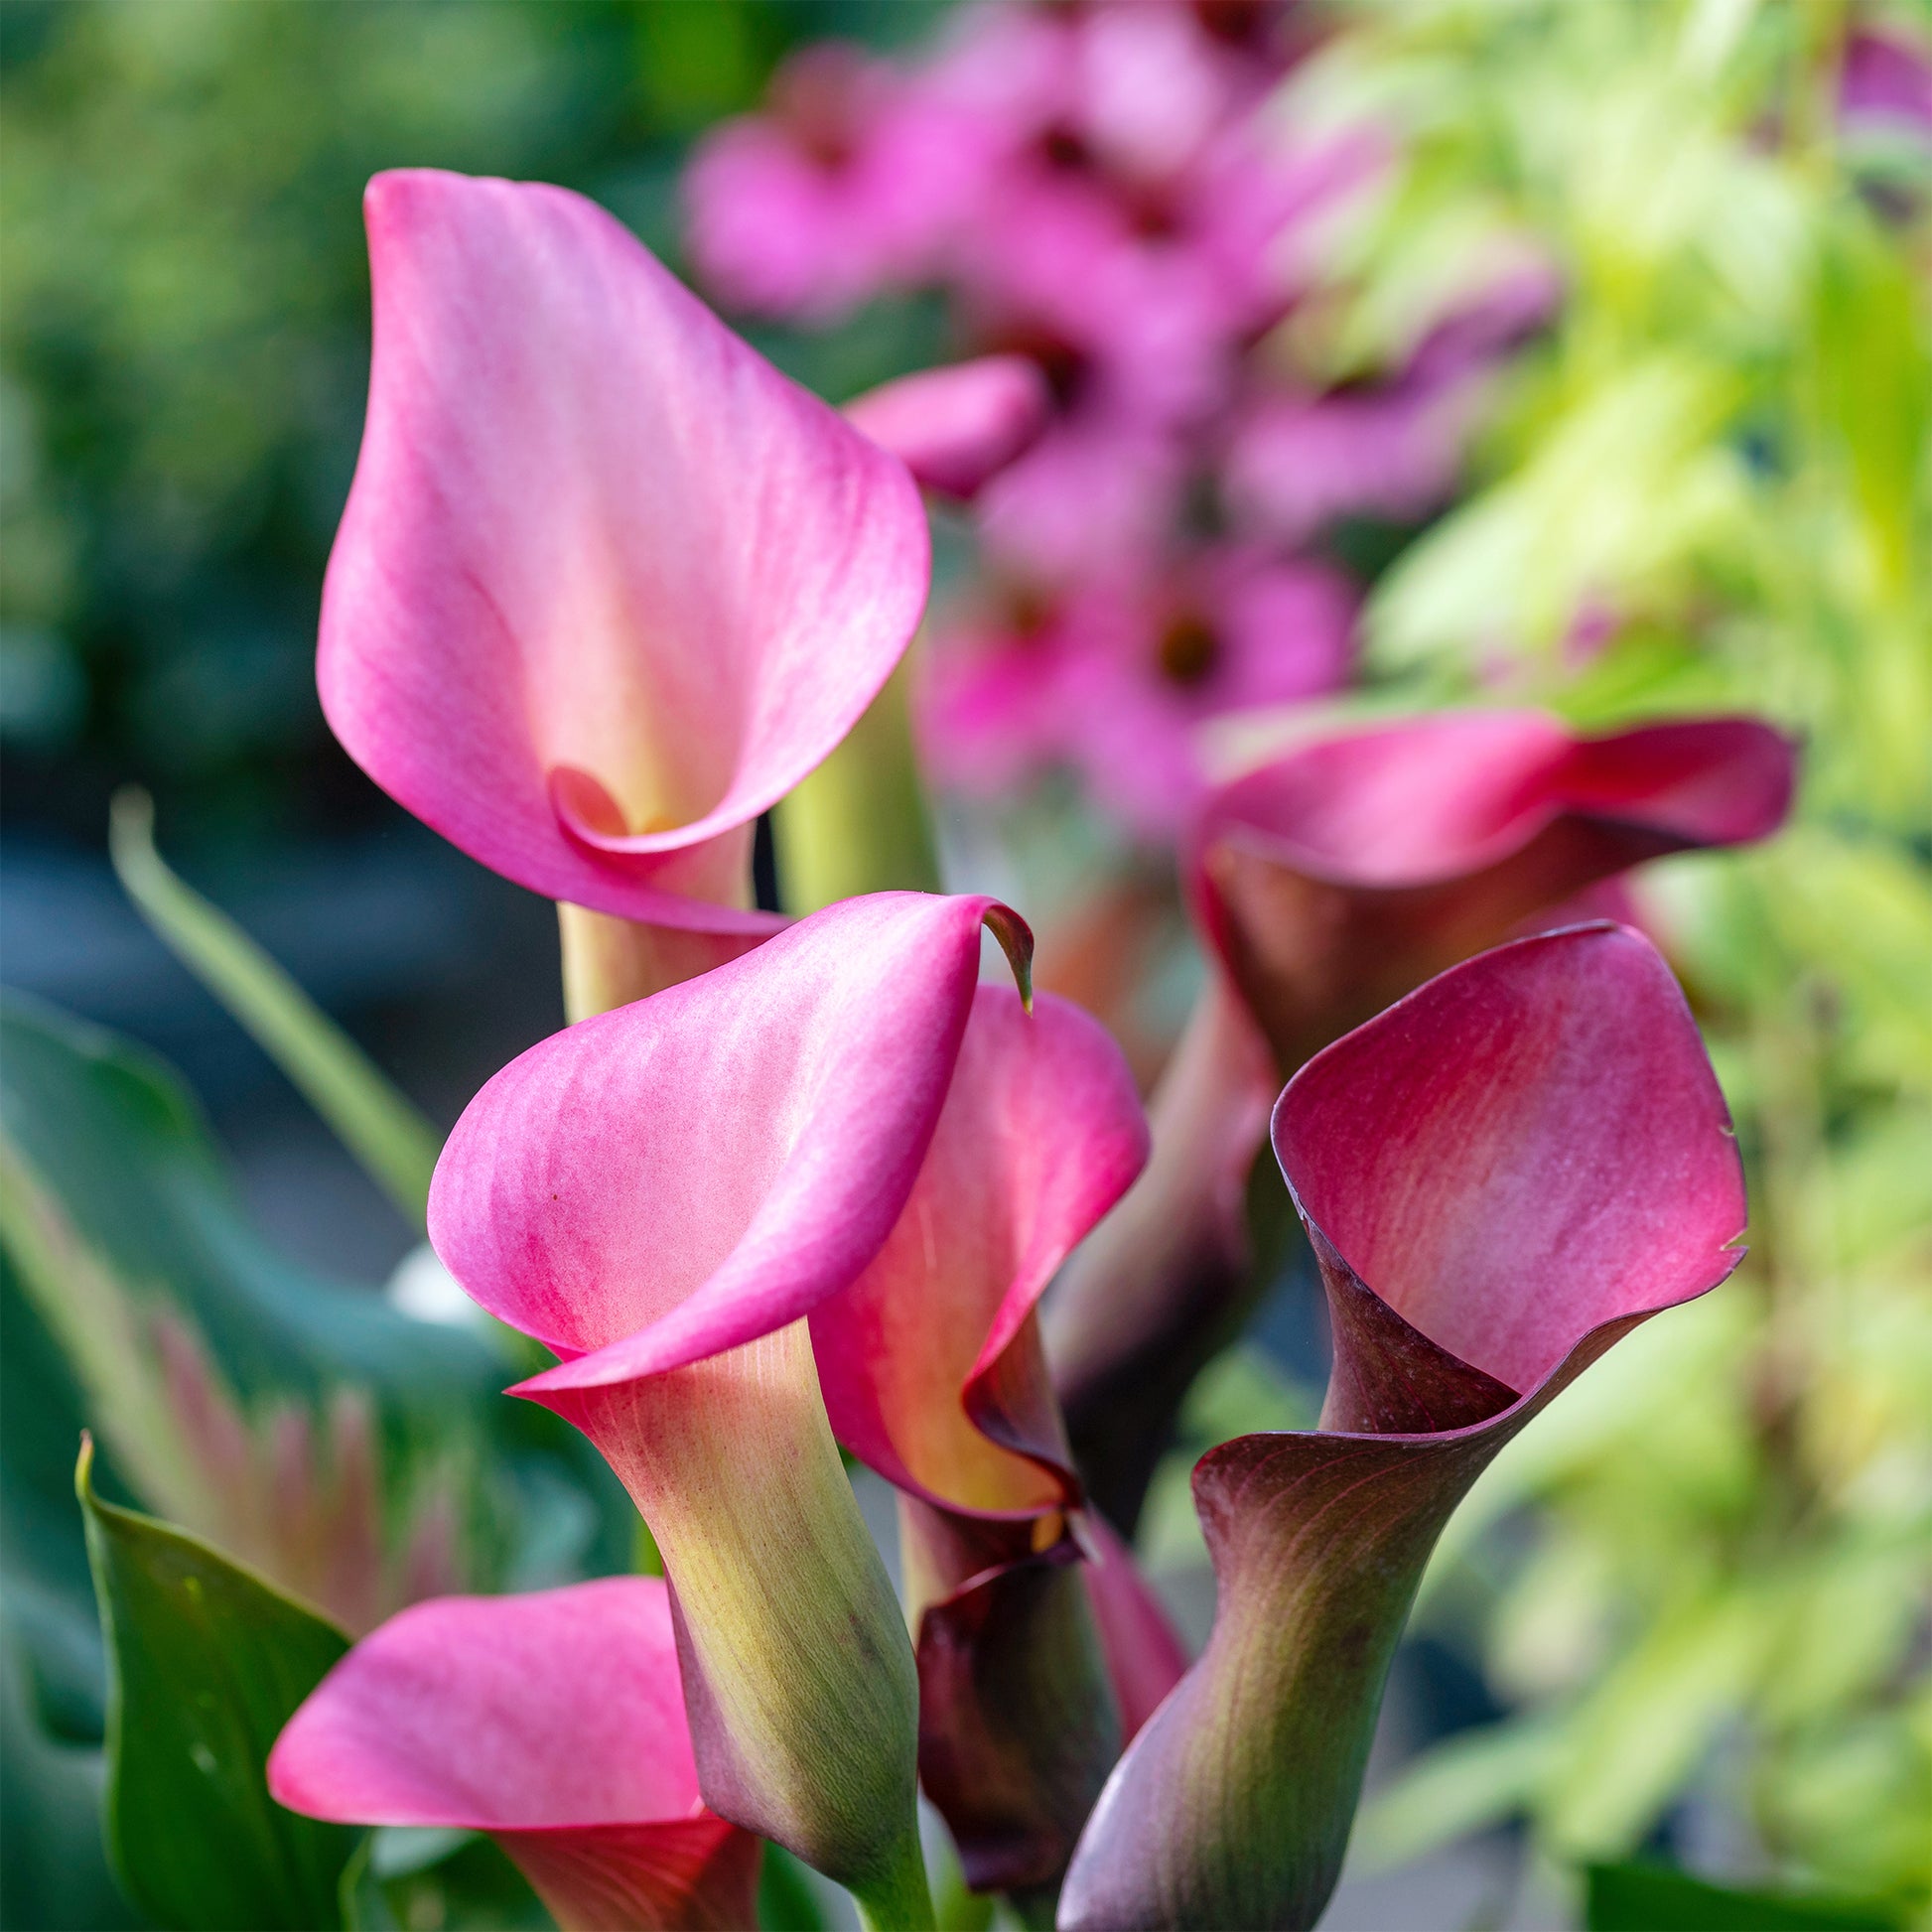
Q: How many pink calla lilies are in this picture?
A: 6